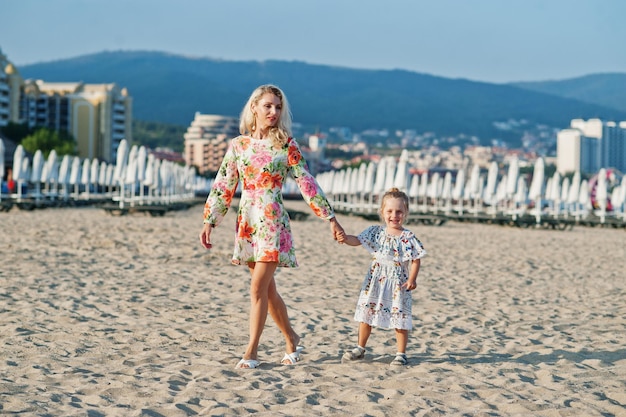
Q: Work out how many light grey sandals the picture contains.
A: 2